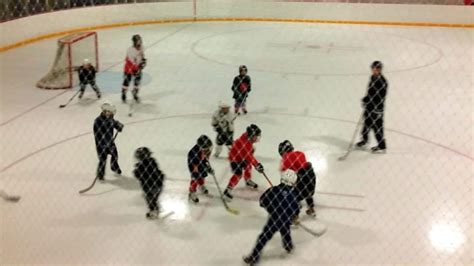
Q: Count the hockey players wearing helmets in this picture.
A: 11